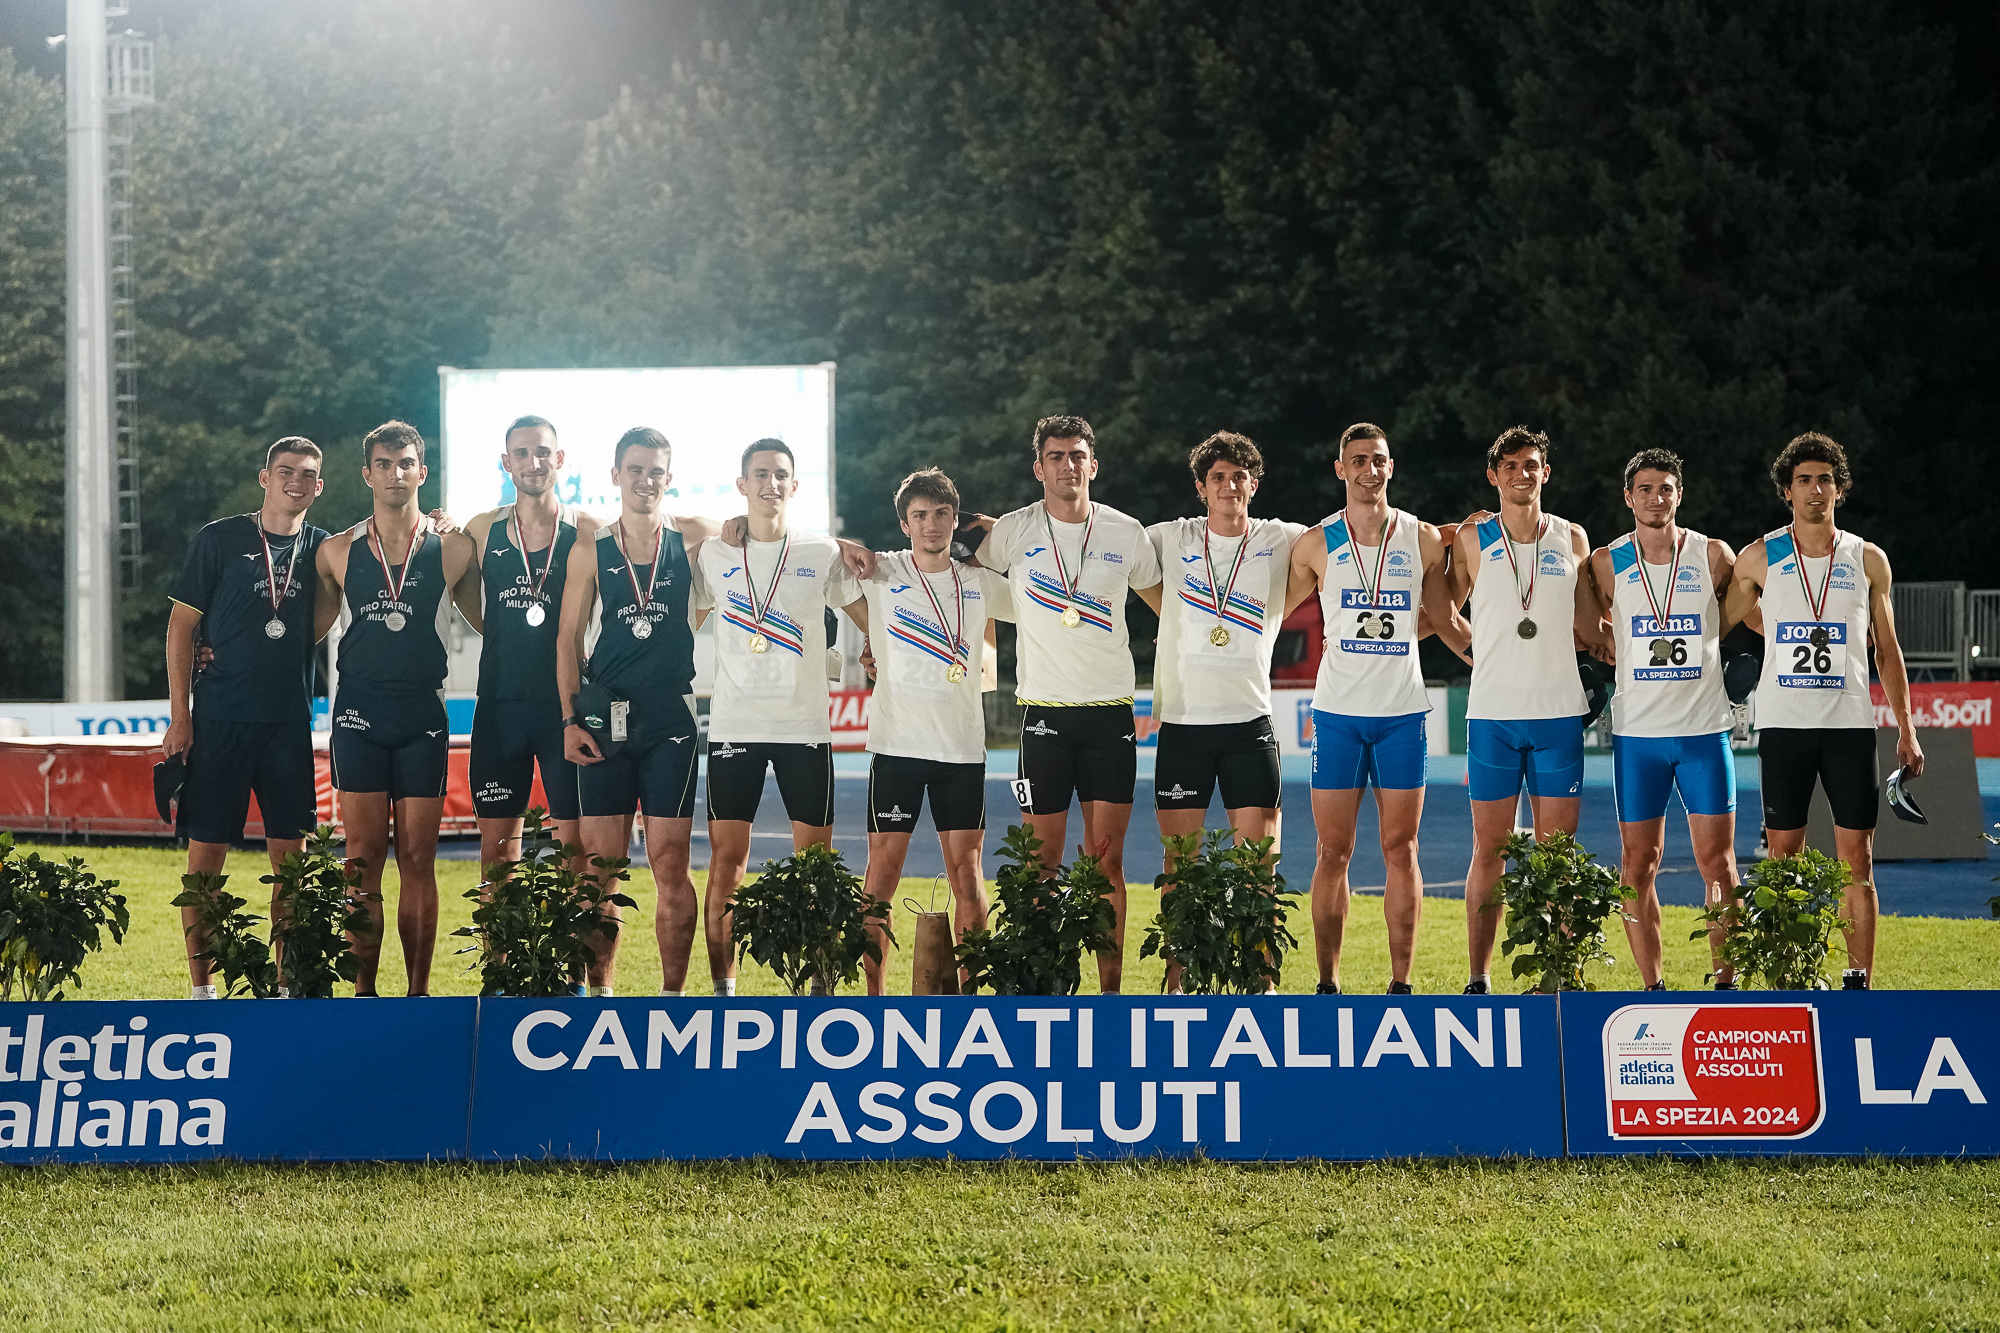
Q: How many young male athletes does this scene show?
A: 12